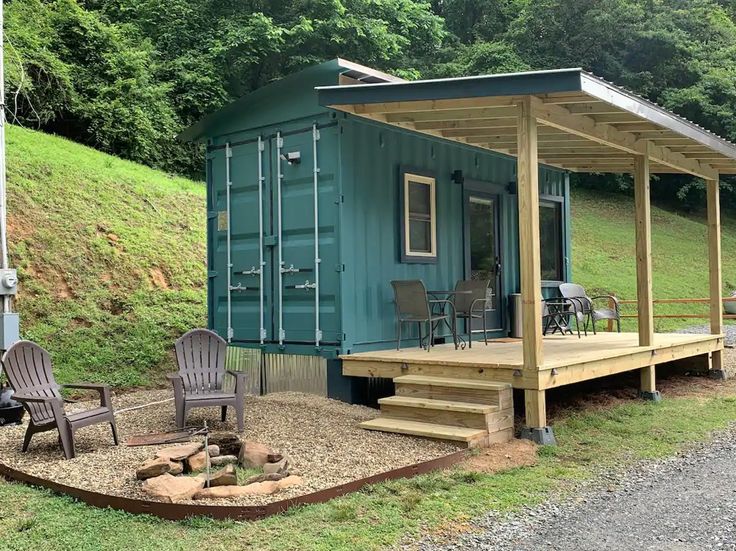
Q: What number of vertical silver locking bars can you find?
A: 4